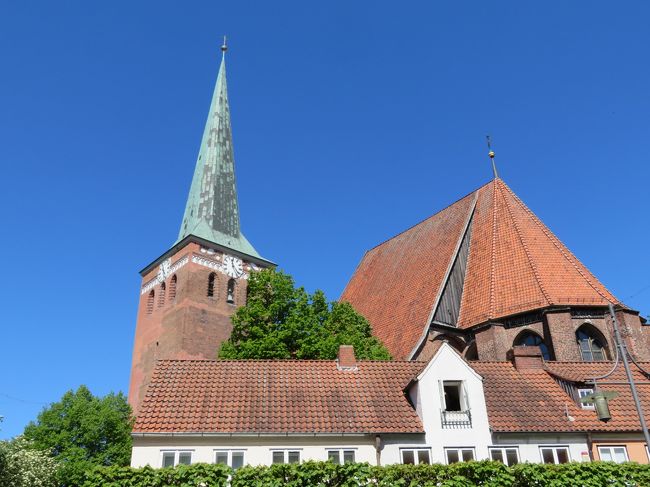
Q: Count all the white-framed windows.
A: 11